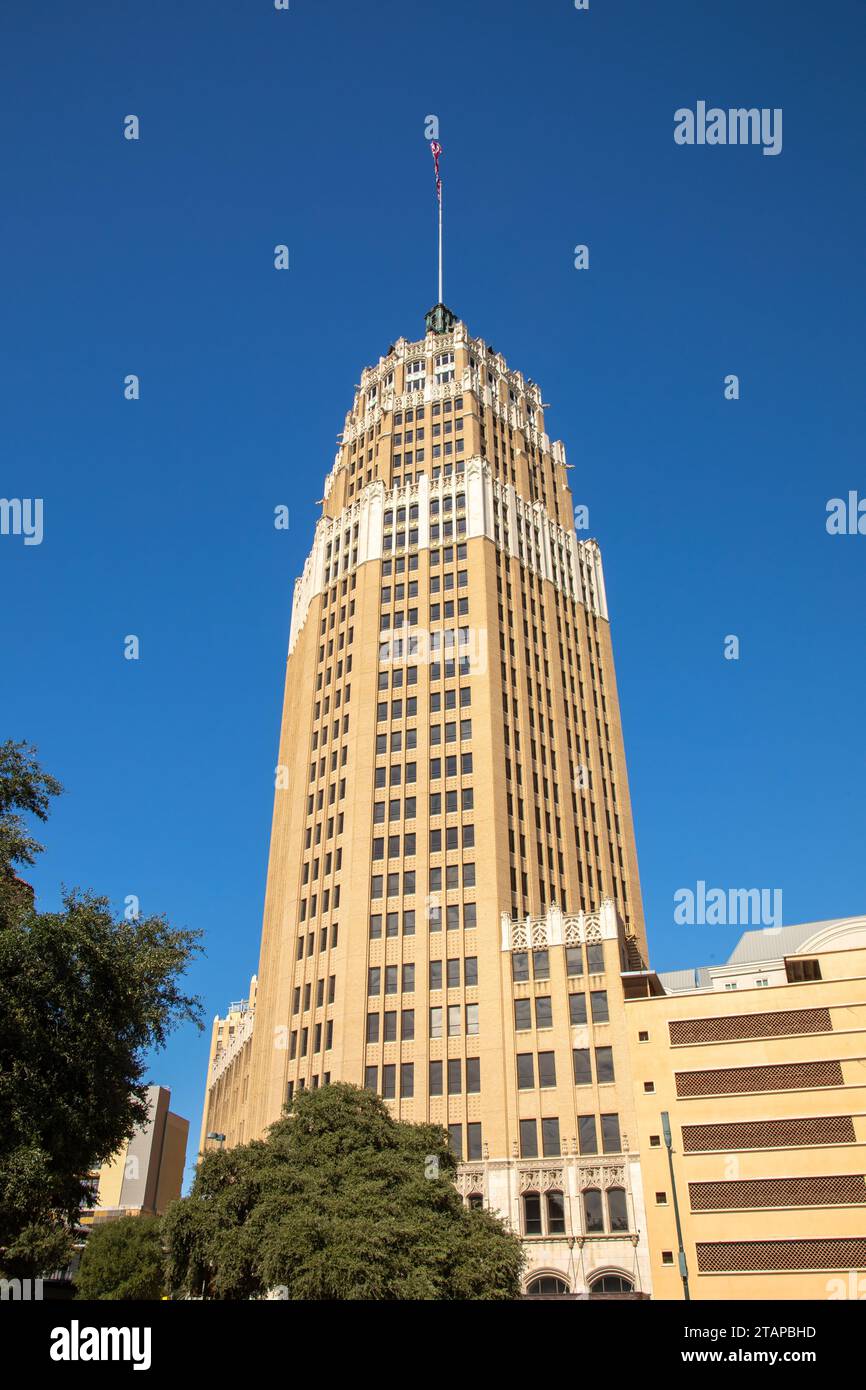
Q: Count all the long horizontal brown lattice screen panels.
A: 5